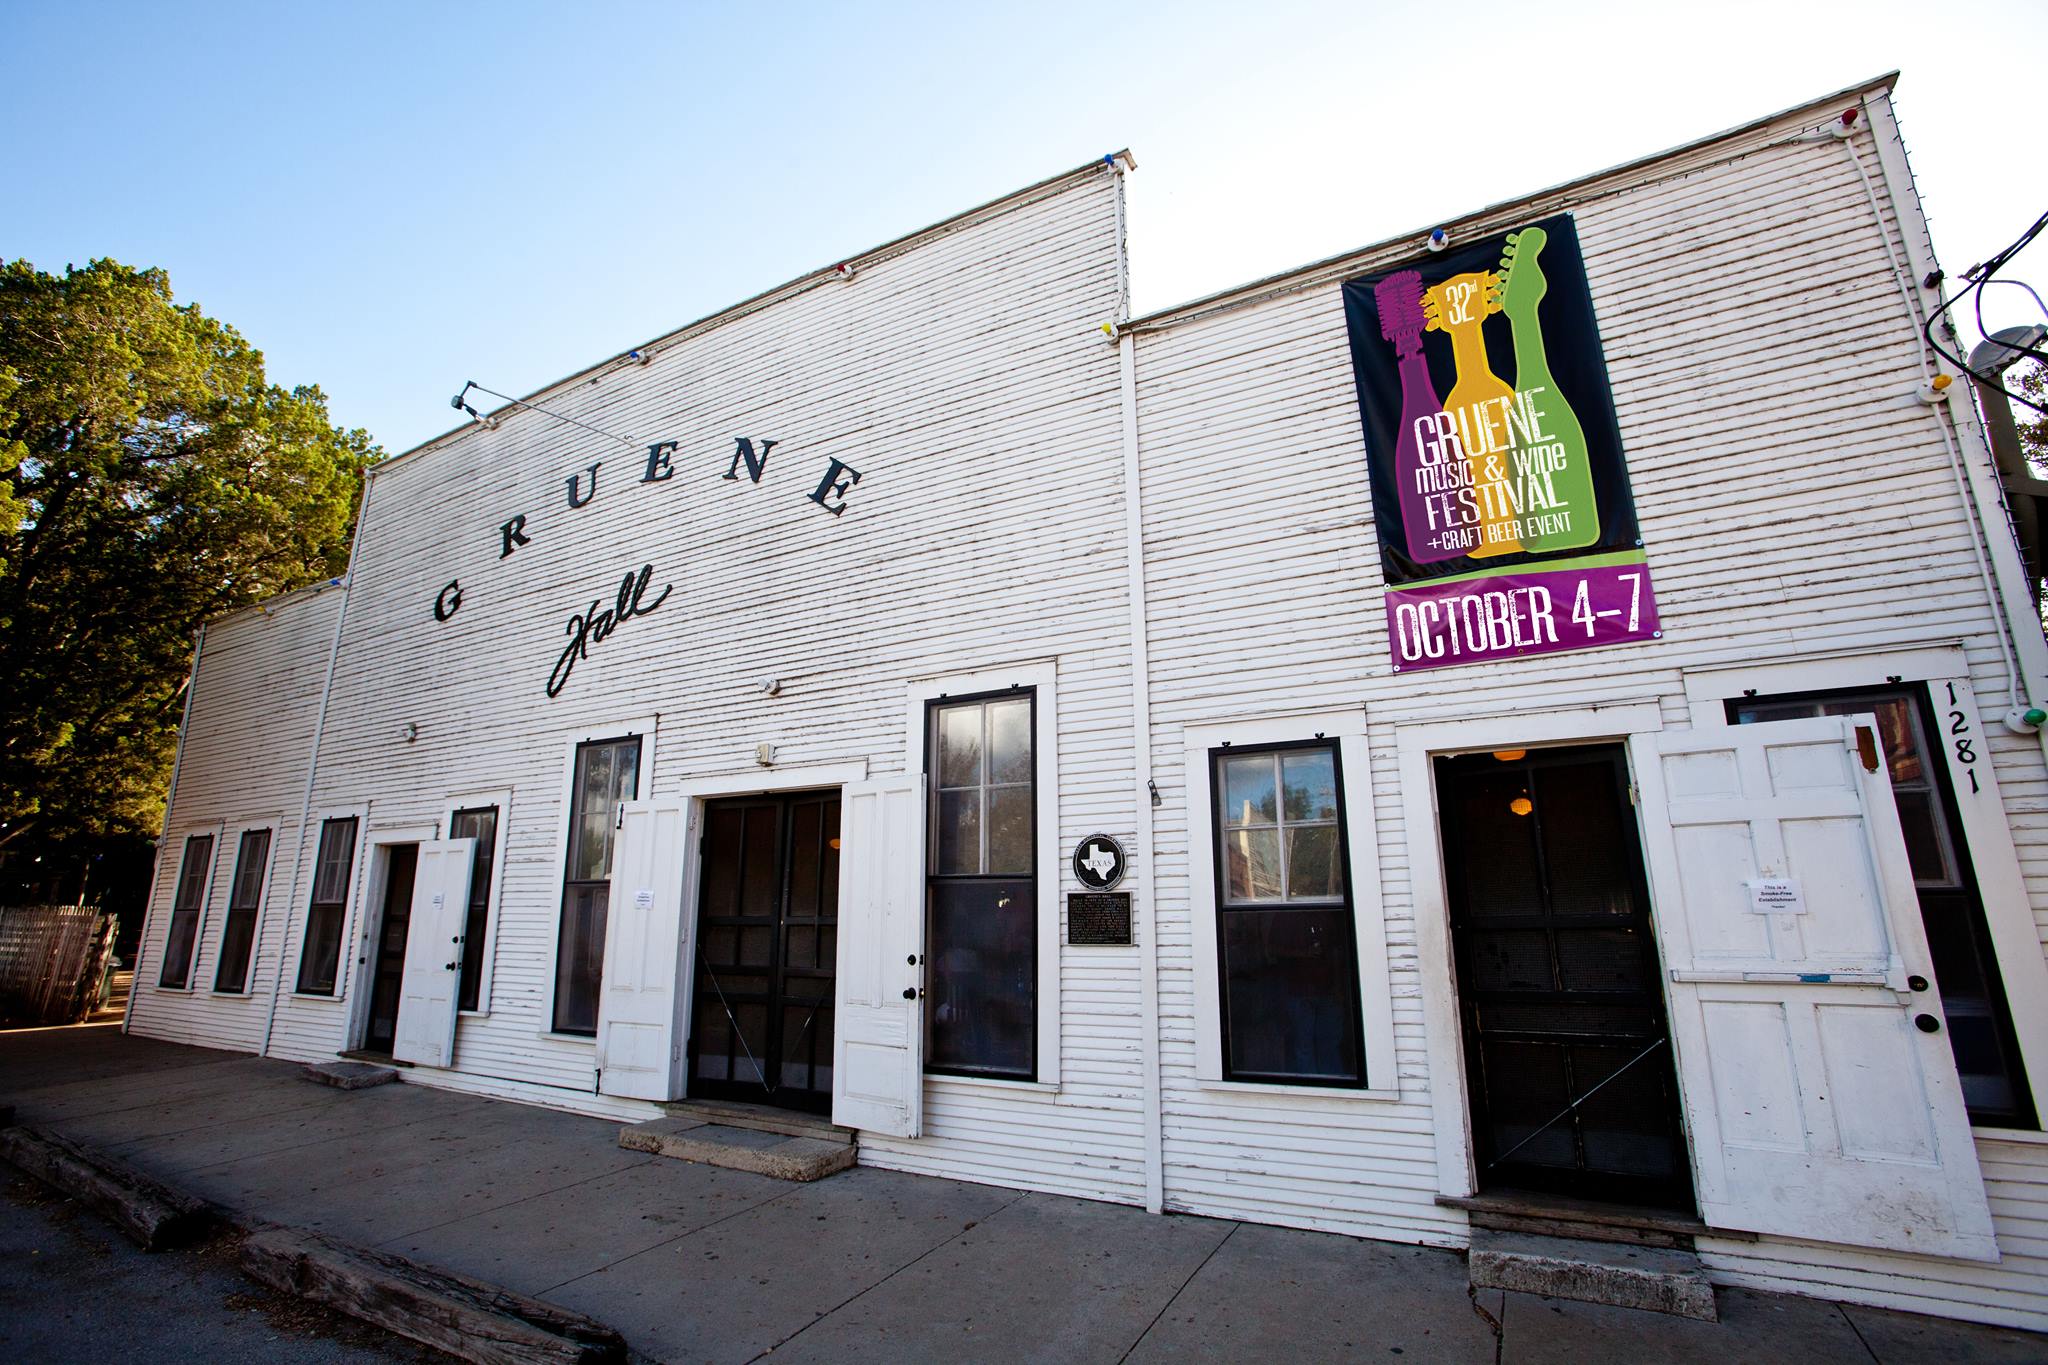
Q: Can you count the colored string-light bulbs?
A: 10